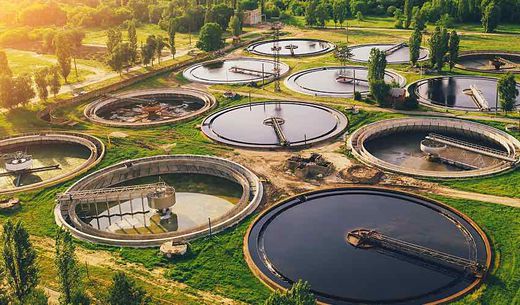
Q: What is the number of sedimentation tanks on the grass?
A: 12